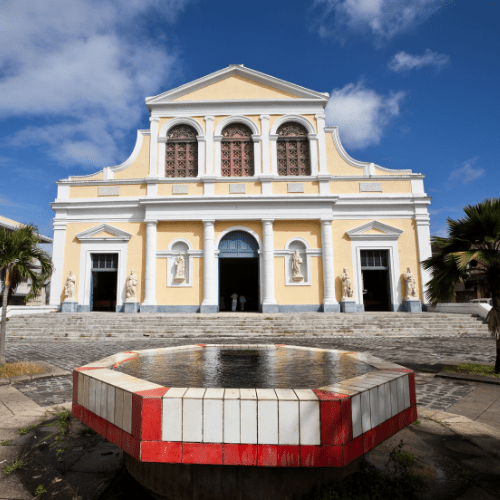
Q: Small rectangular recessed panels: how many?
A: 5